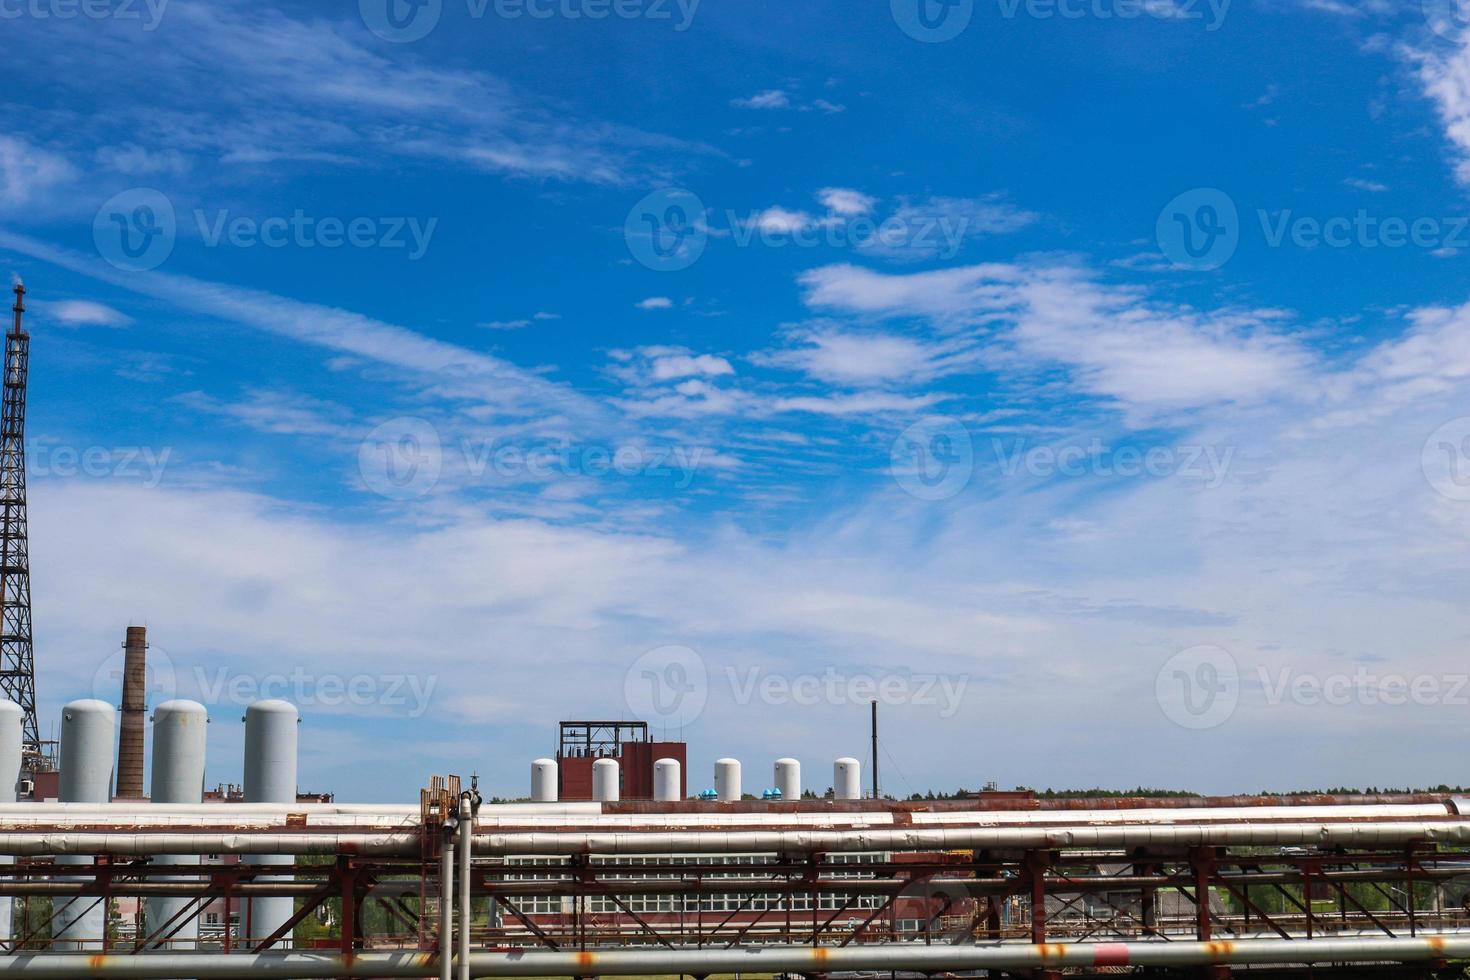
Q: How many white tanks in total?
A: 10